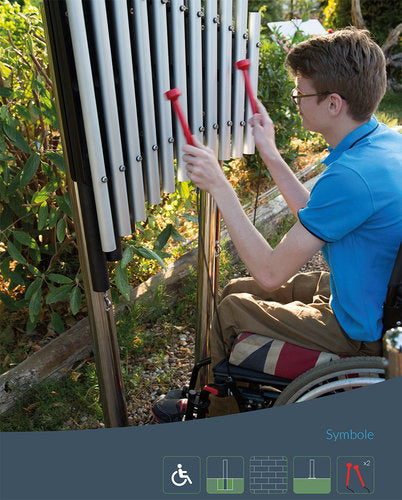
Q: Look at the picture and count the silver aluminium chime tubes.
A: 11